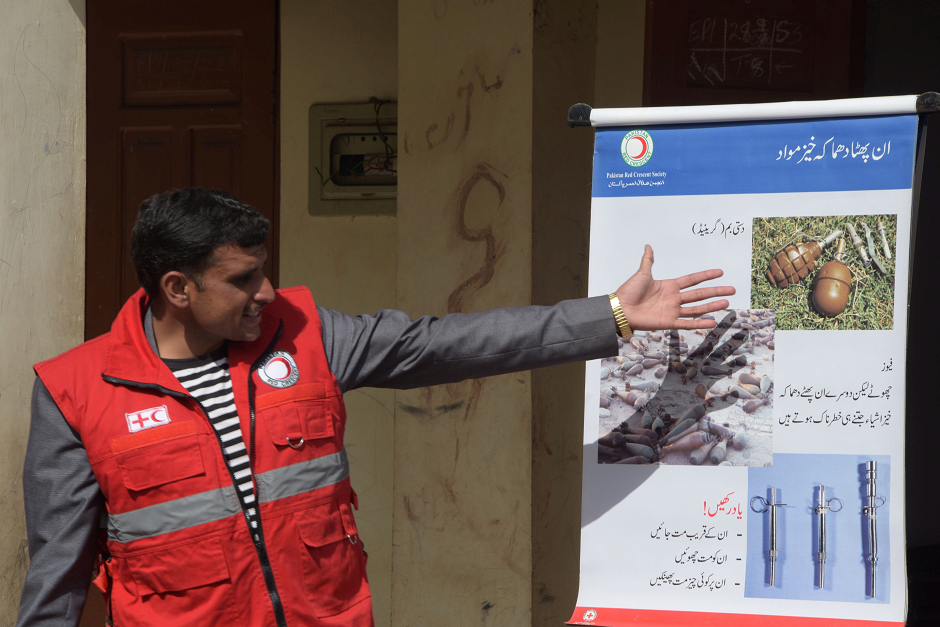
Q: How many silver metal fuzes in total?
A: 3